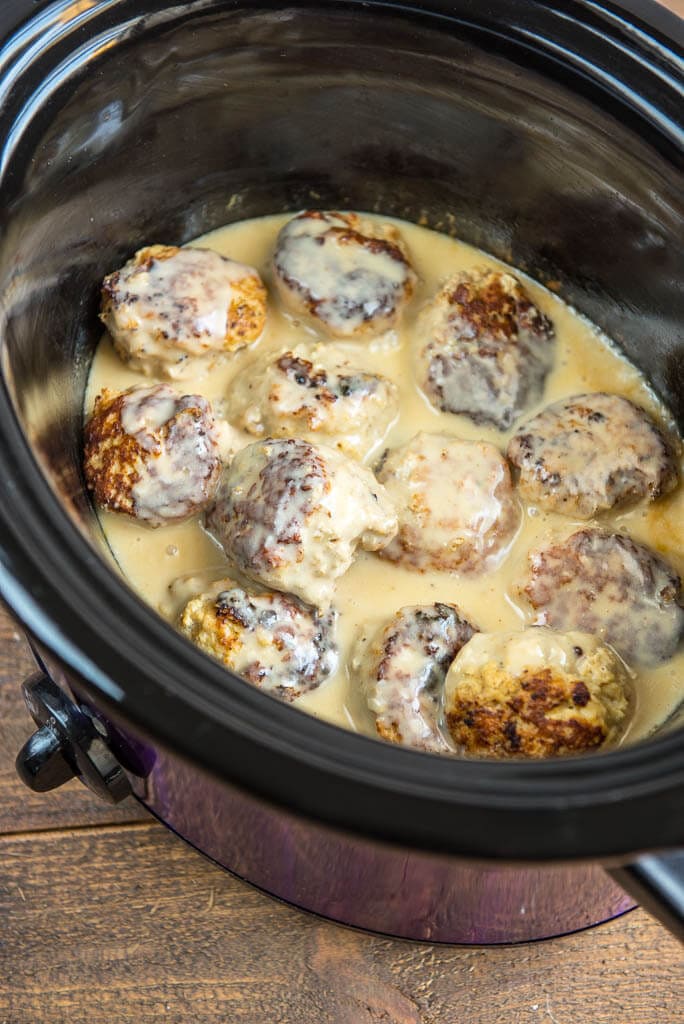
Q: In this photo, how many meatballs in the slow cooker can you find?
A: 12